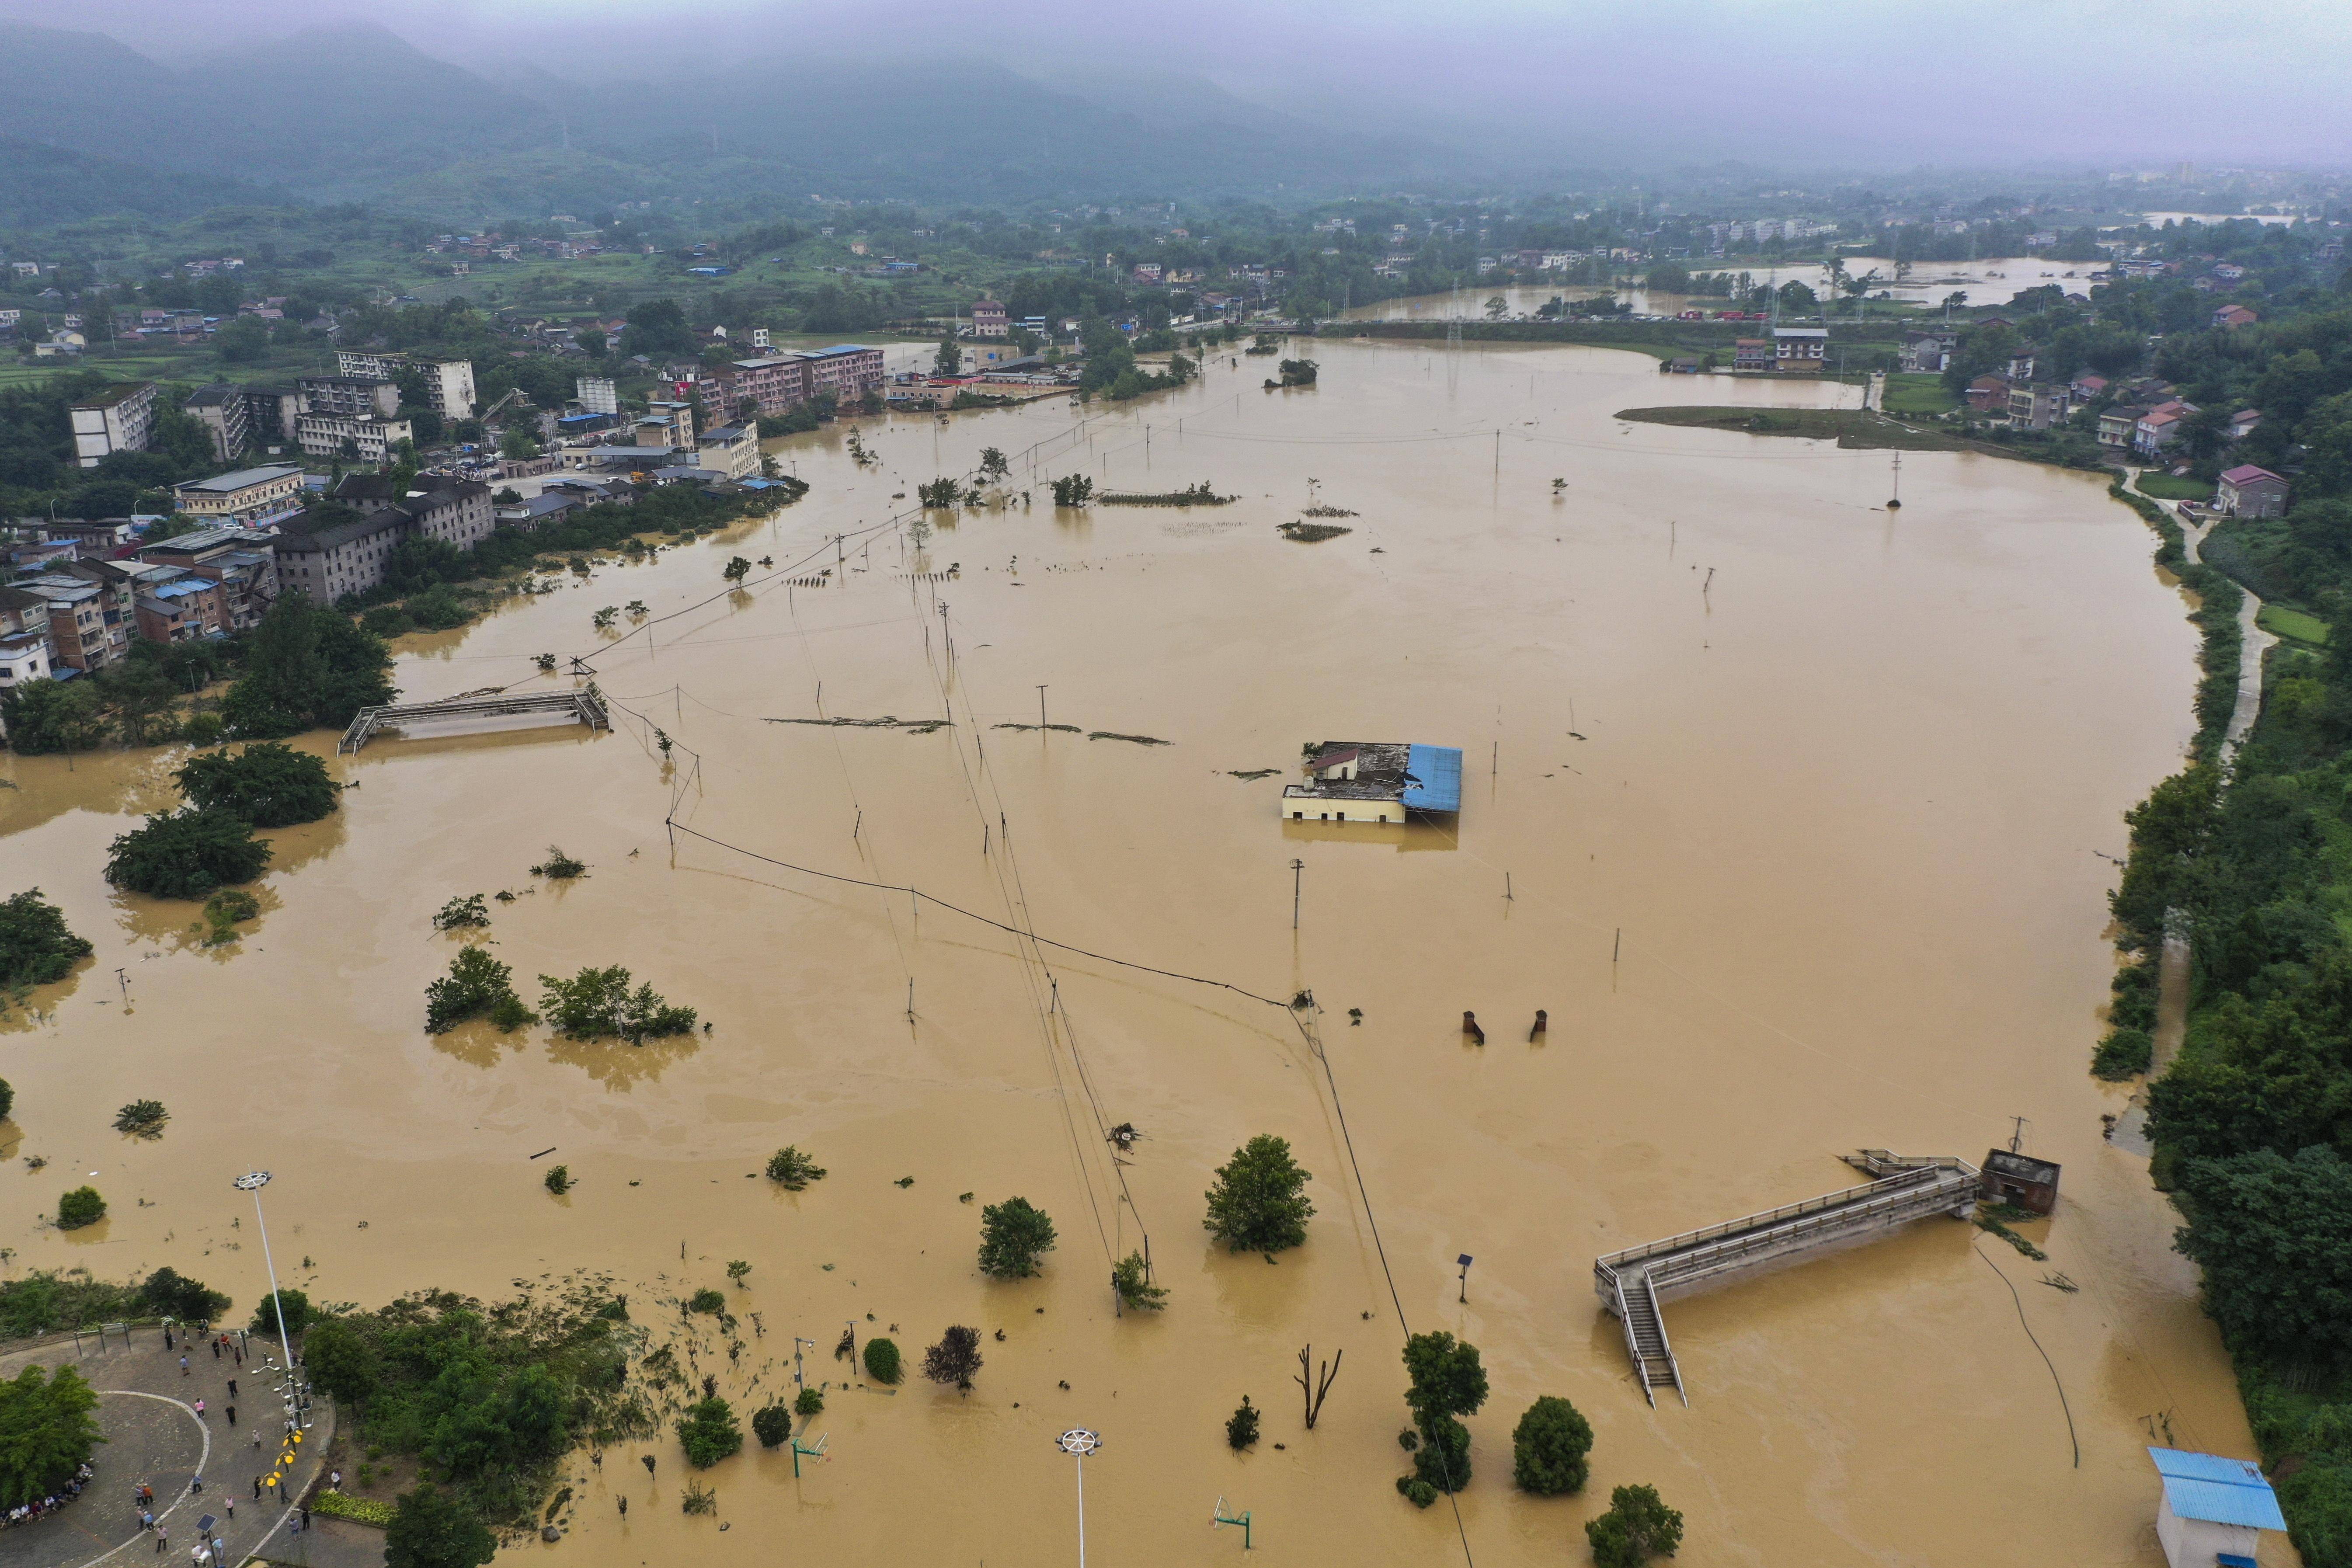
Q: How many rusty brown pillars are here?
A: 2